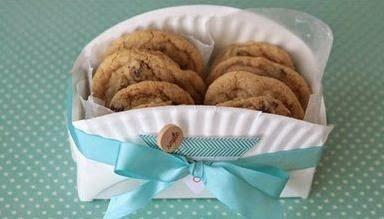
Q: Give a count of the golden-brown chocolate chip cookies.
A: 7